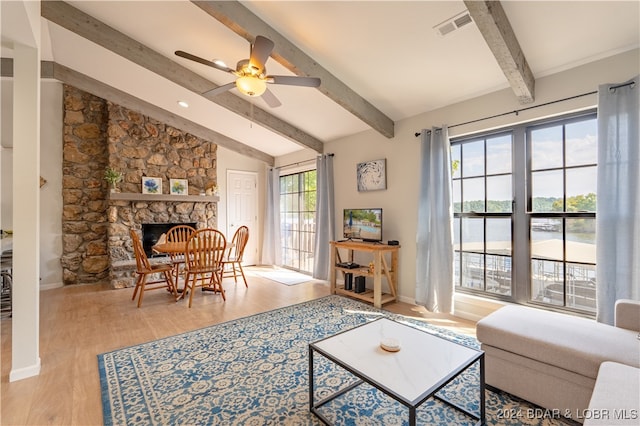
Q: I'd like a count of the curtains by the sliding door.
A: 2